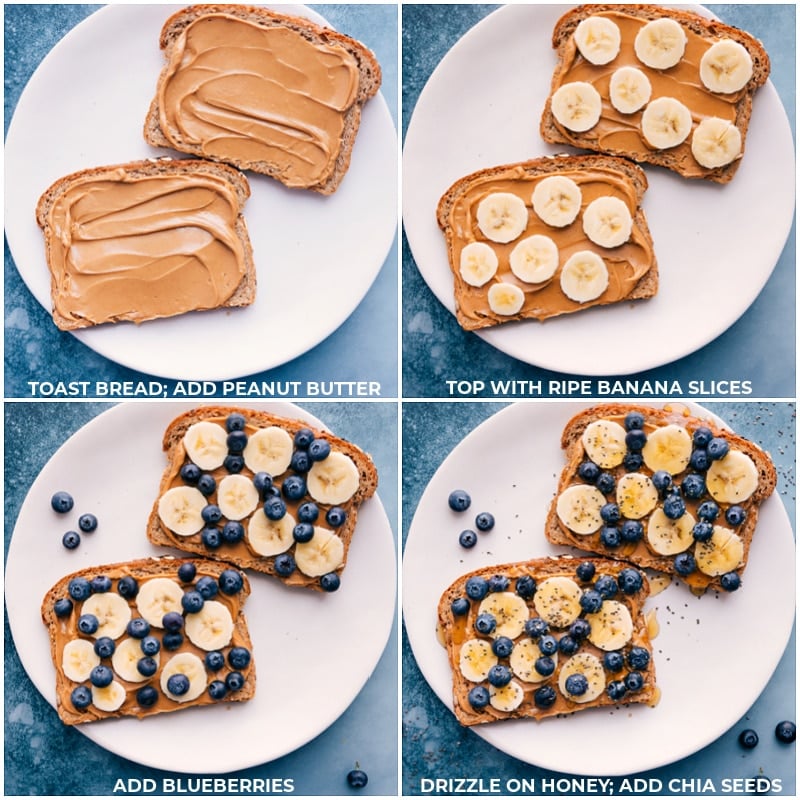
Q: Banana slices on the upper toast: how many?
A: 7